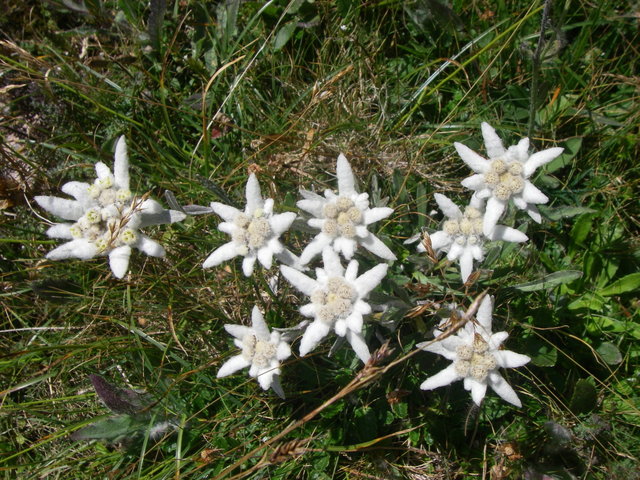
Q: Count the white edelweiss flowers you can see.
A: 8